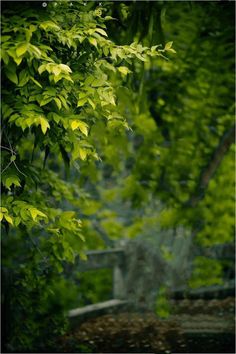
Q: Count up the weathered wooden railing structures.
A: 1